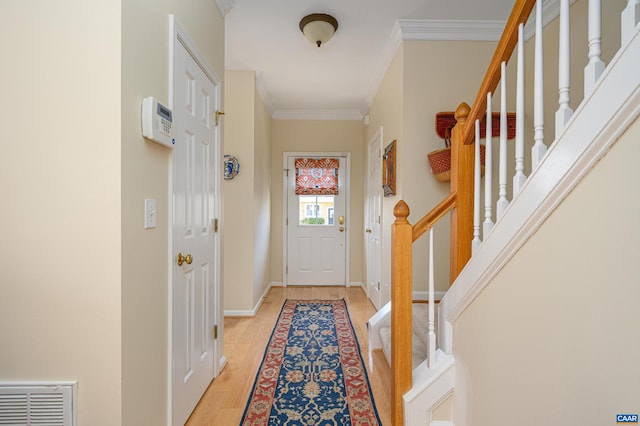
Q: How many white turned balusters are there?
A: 9